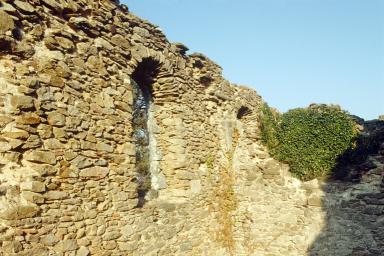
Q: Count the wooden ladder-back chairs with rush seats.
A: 0